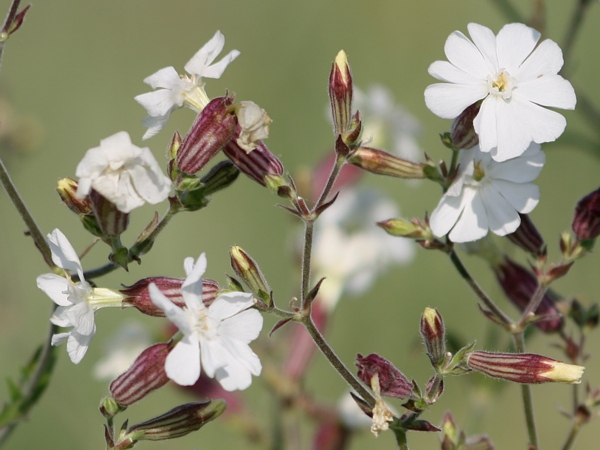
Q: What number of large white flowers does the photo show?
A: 6